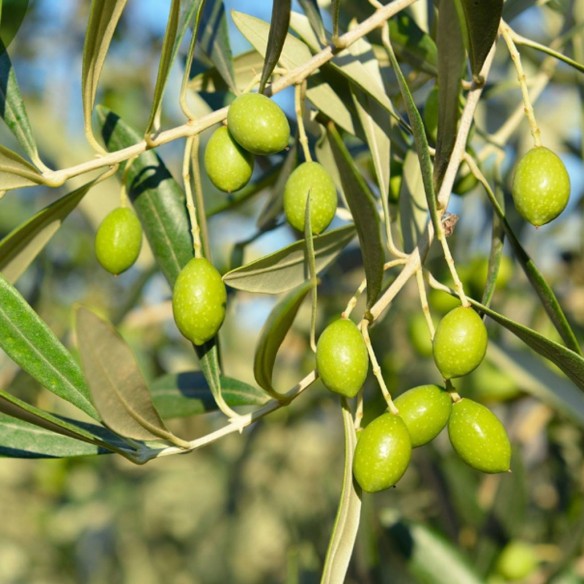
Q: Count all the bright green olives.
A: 11